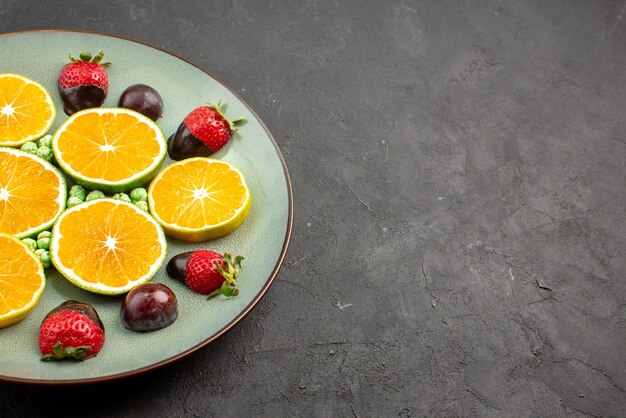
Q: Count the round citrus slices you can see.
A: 6